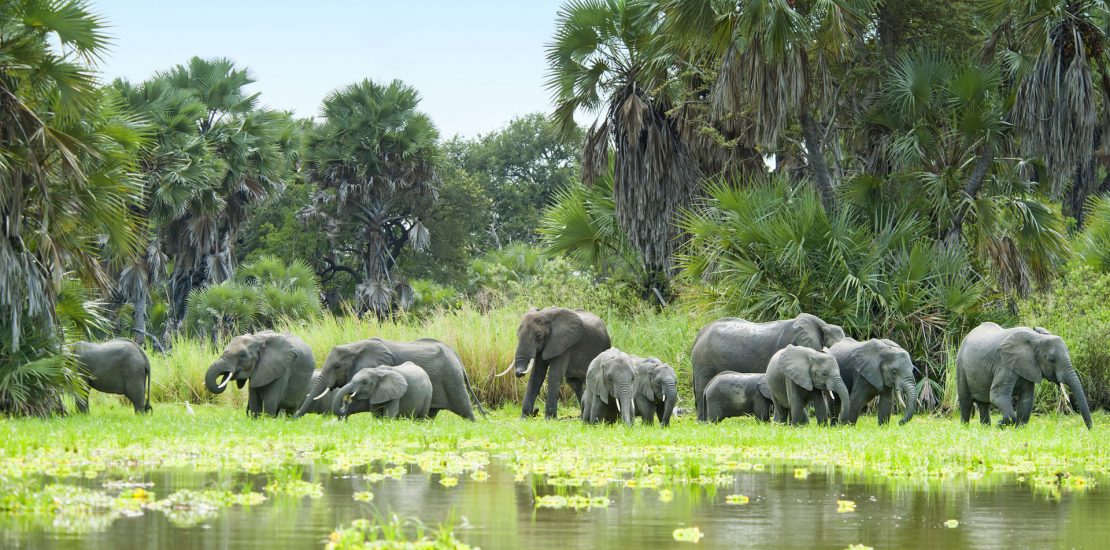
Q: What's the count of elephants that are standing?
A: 13